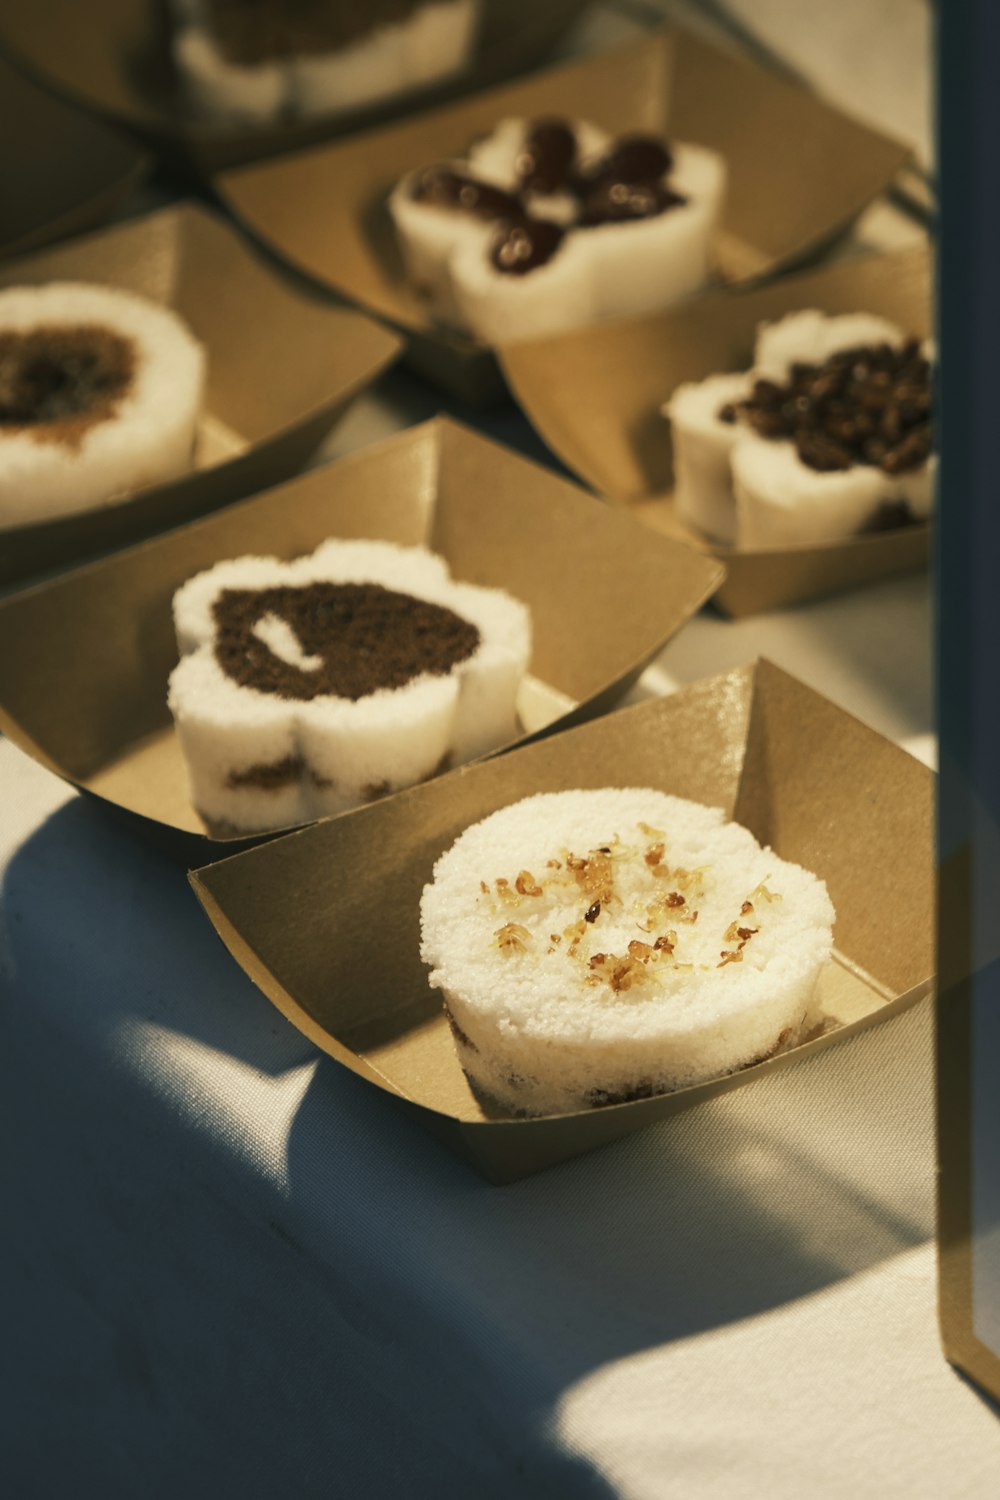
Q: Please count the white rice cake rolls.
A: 6